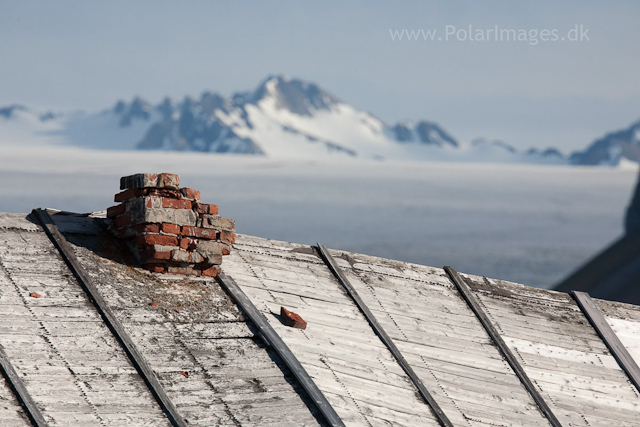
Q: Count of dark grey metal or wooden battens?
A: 6